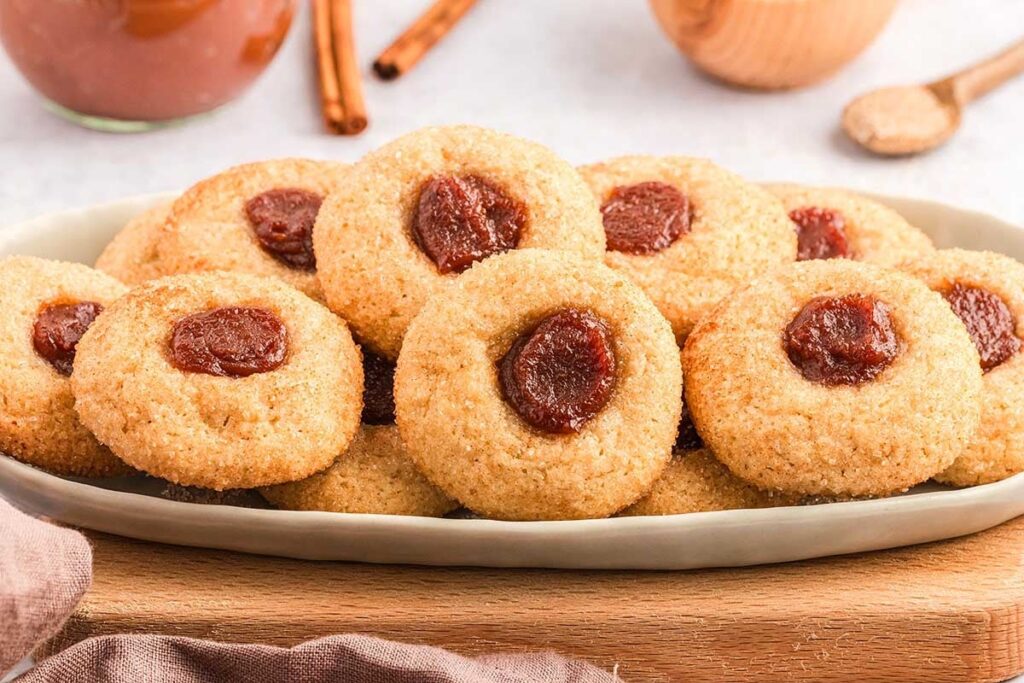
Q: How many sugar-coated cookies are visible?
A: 12